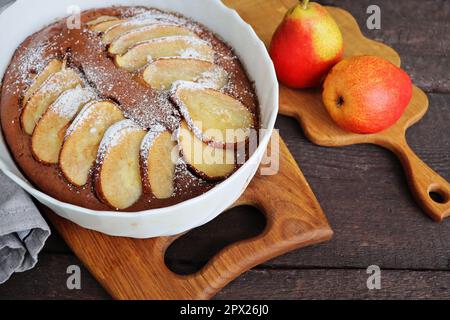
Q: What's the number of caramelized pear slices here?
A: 14